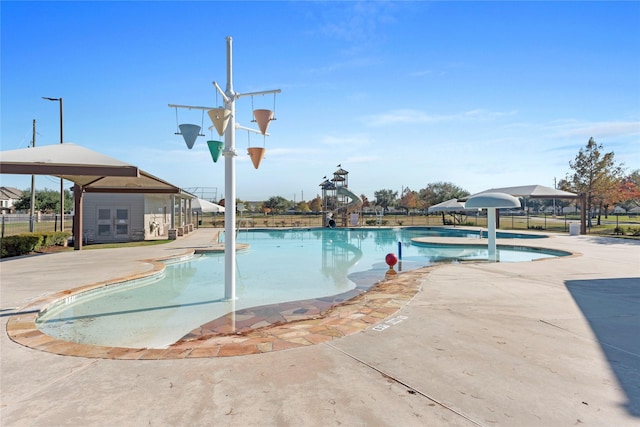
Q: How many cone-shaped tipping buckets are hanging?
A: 5